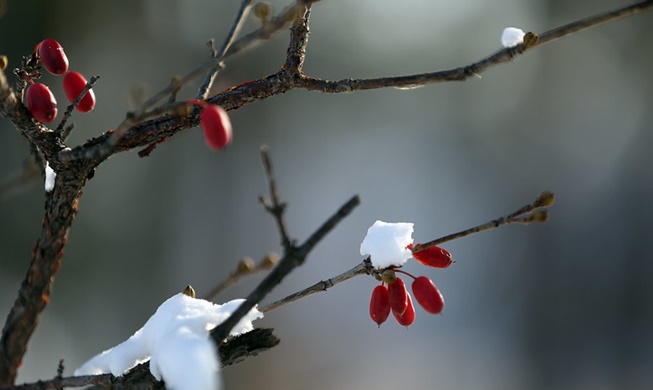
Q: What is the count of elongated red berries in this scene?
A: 9